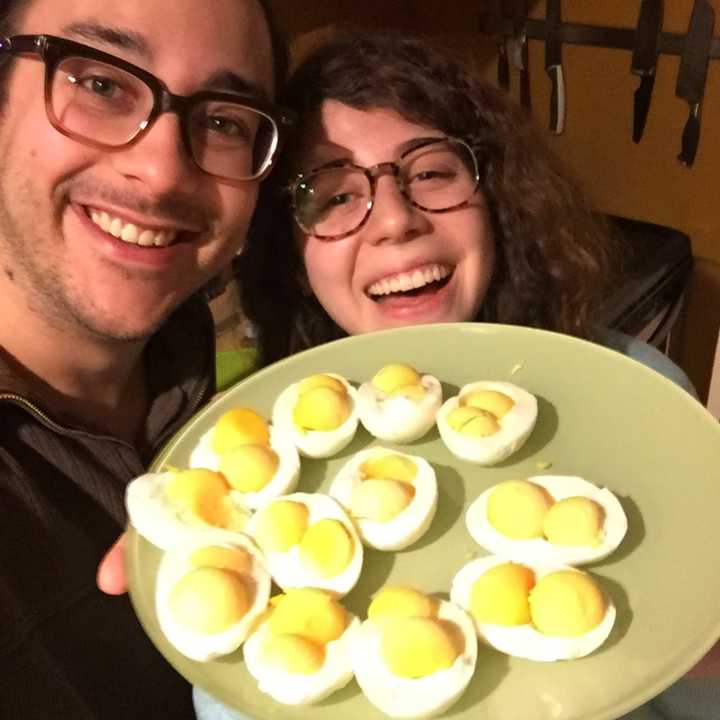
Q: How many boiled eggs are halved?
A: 12